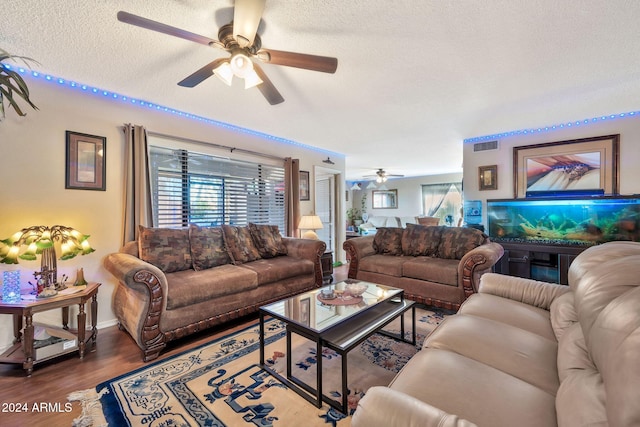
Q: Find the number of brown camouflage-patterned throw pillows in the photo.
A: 7